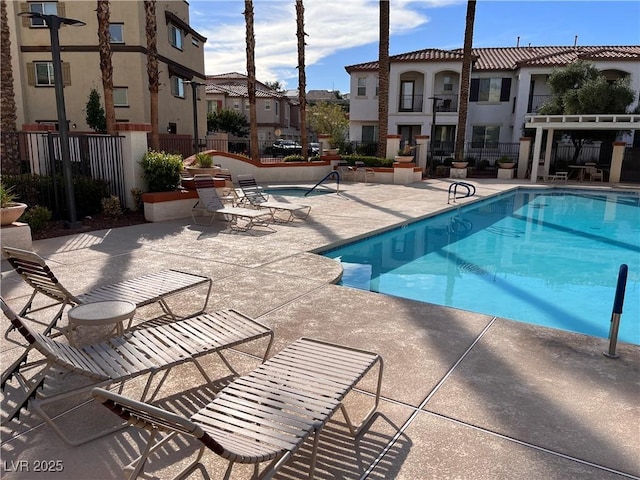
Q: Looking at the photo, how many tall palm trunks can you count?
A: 7